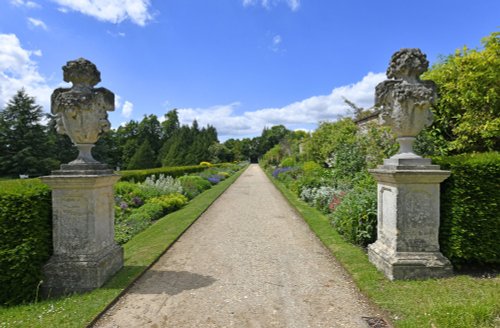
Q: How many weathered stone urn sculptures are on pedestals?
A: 2